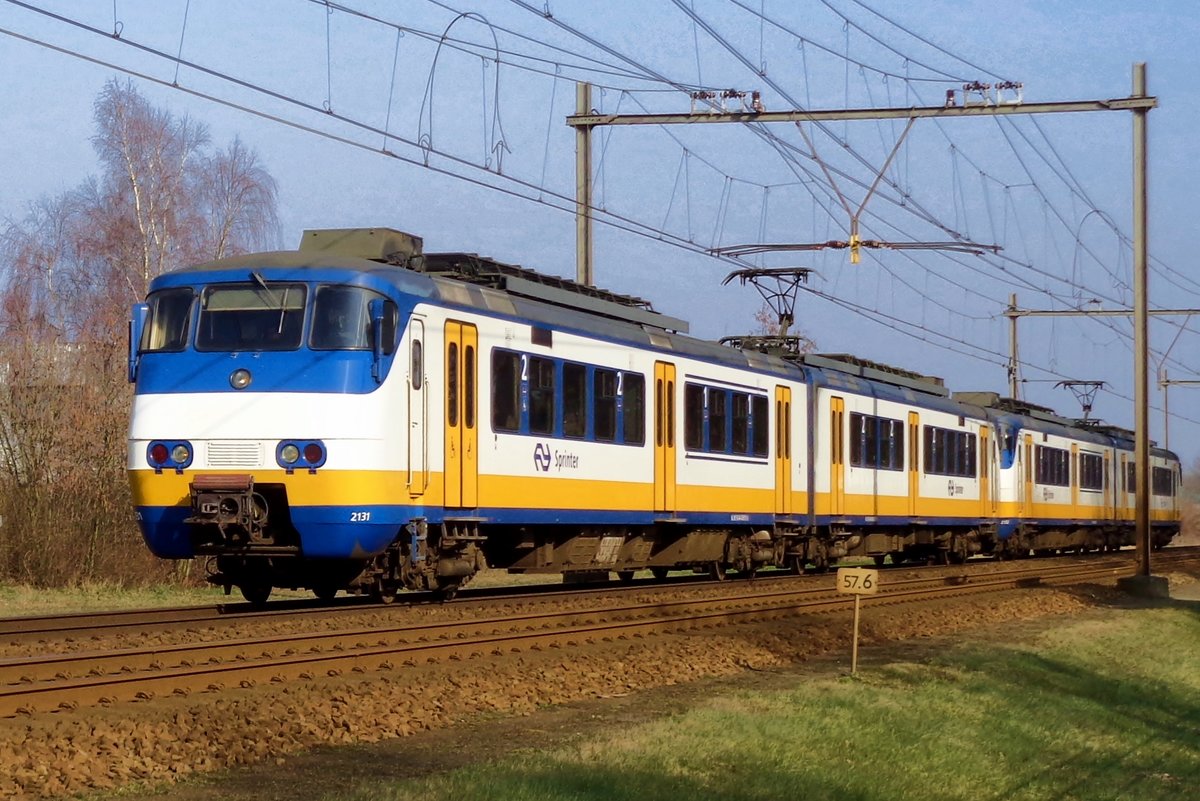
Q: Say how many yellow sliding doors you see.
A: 11